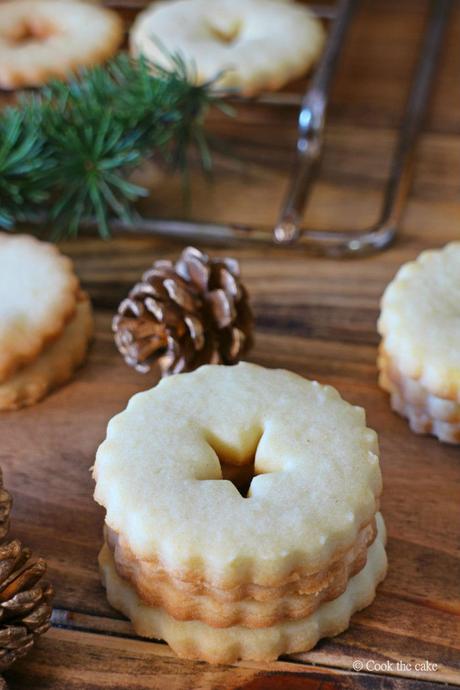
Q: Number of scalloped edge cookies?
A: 11